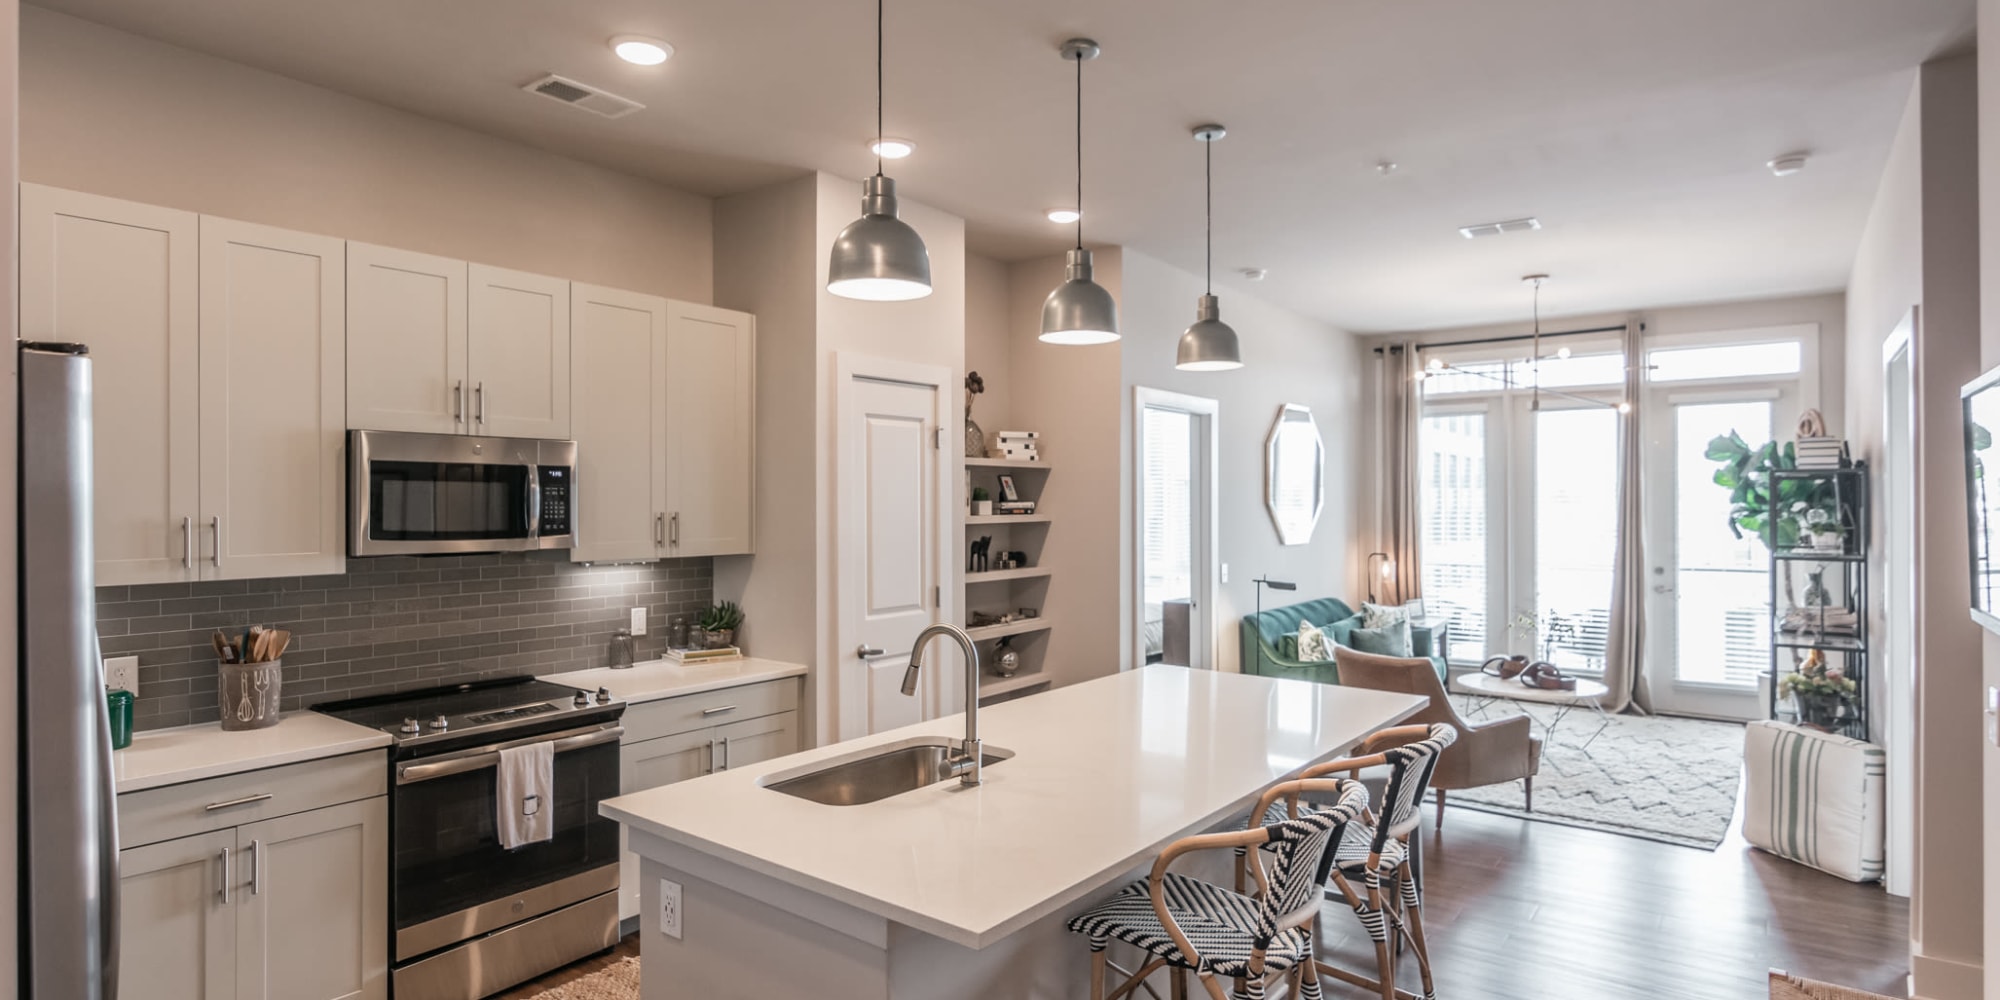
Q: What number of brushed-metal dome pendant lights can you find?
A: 3